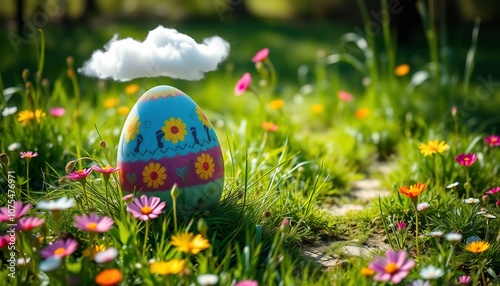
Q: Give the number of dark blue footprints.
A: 4